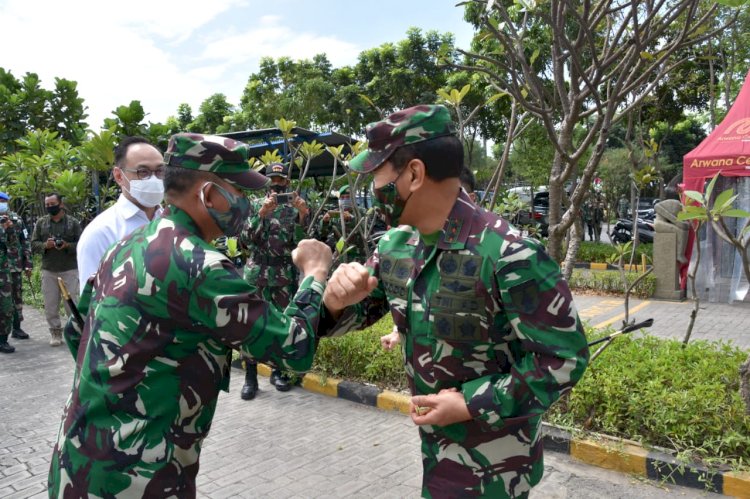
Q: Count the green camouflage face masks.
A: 2